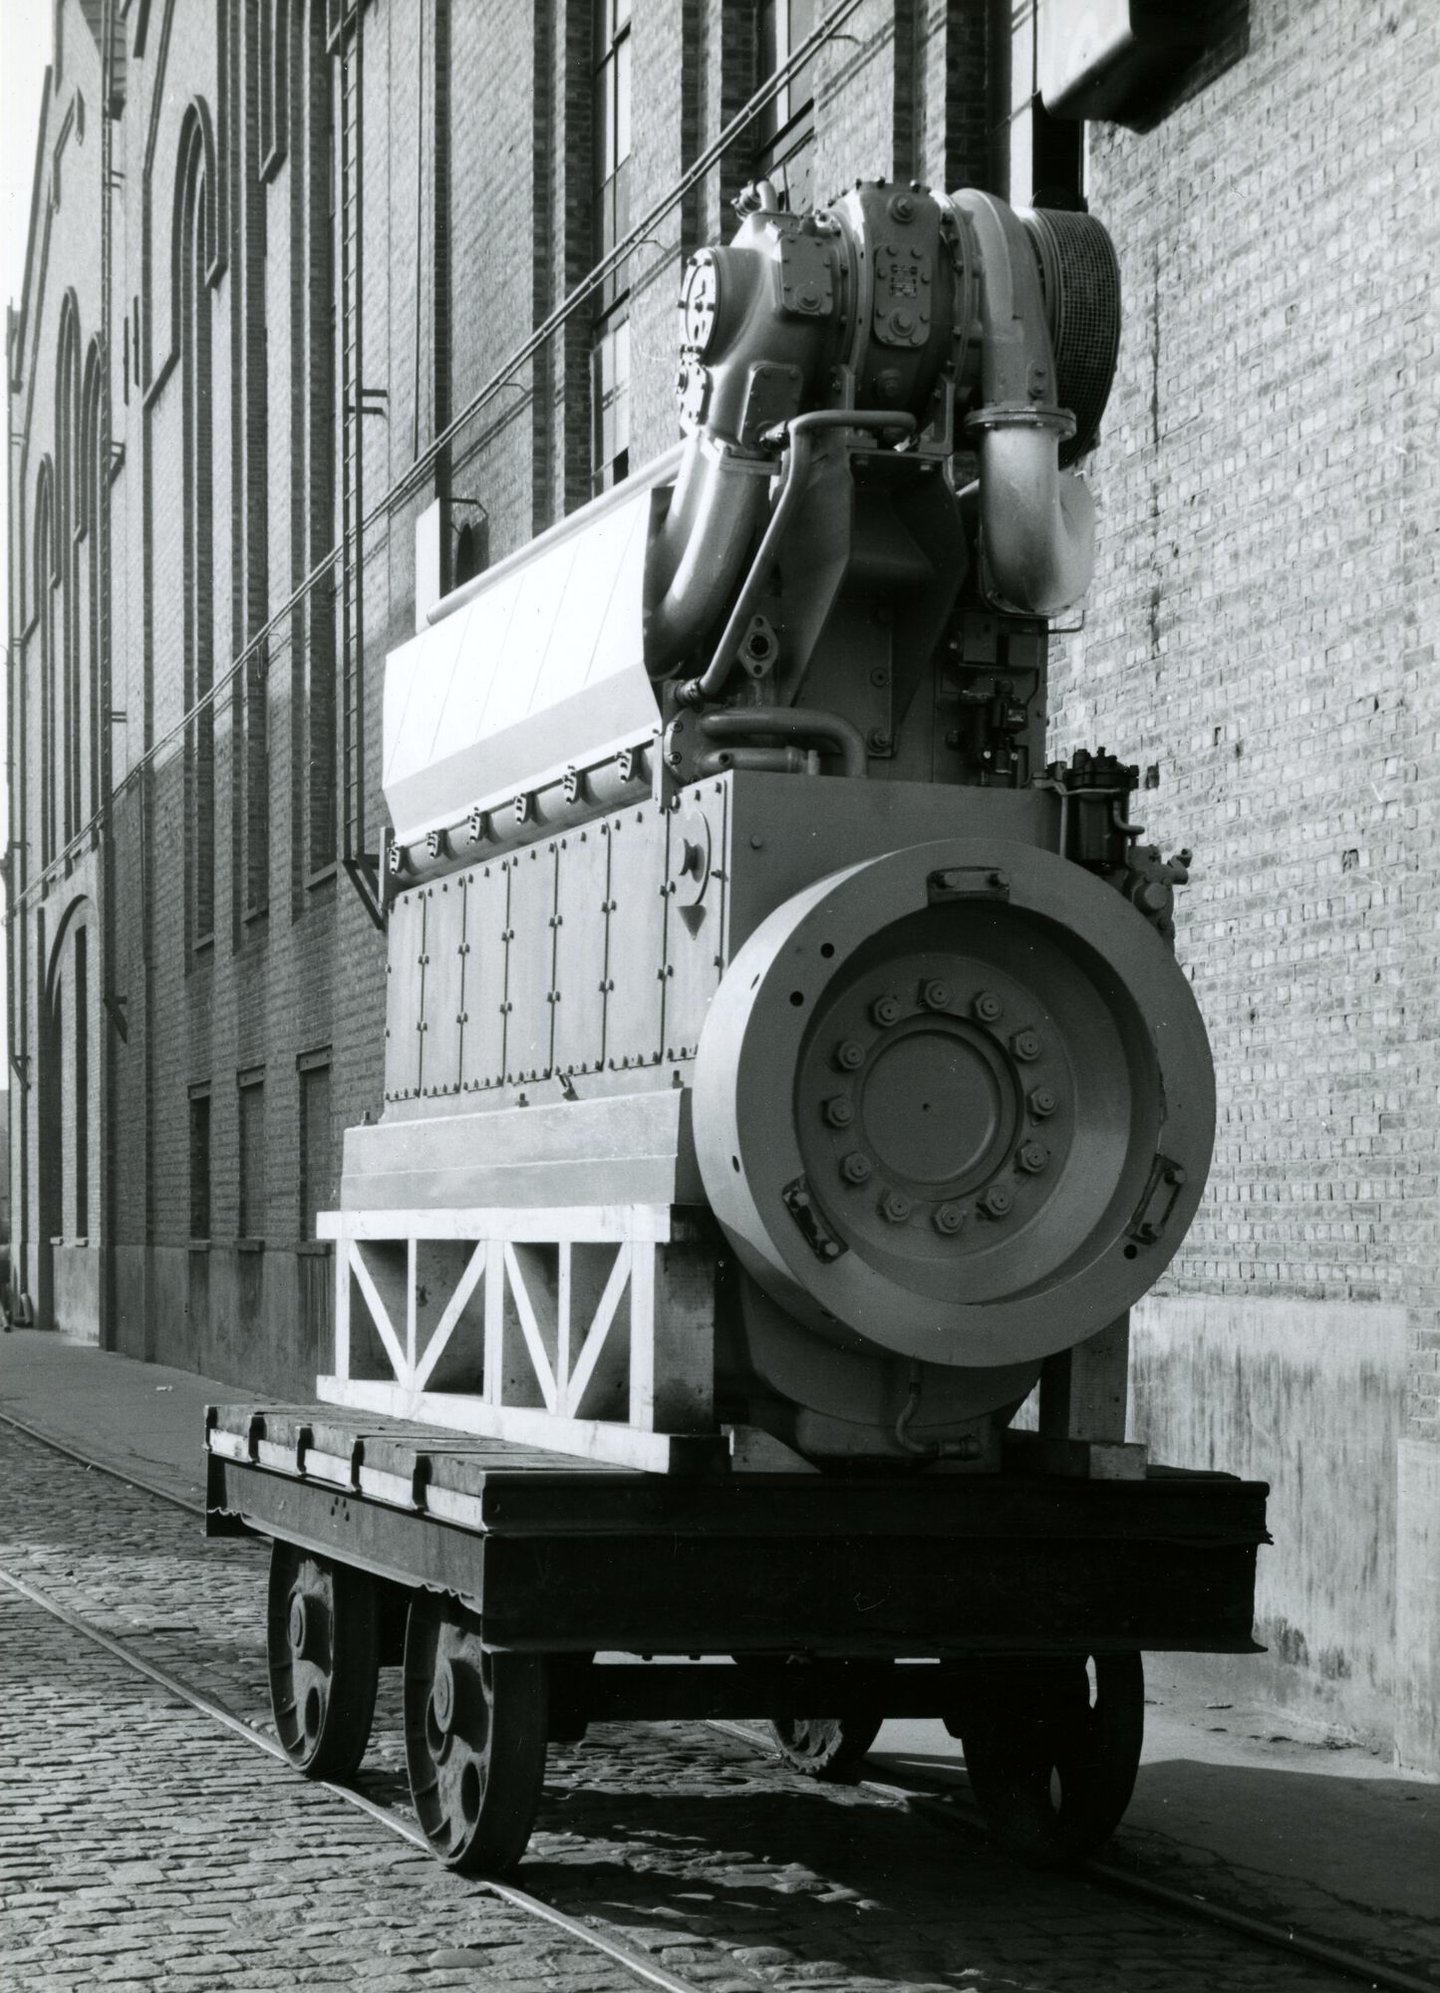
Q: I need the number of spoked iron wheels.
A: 4